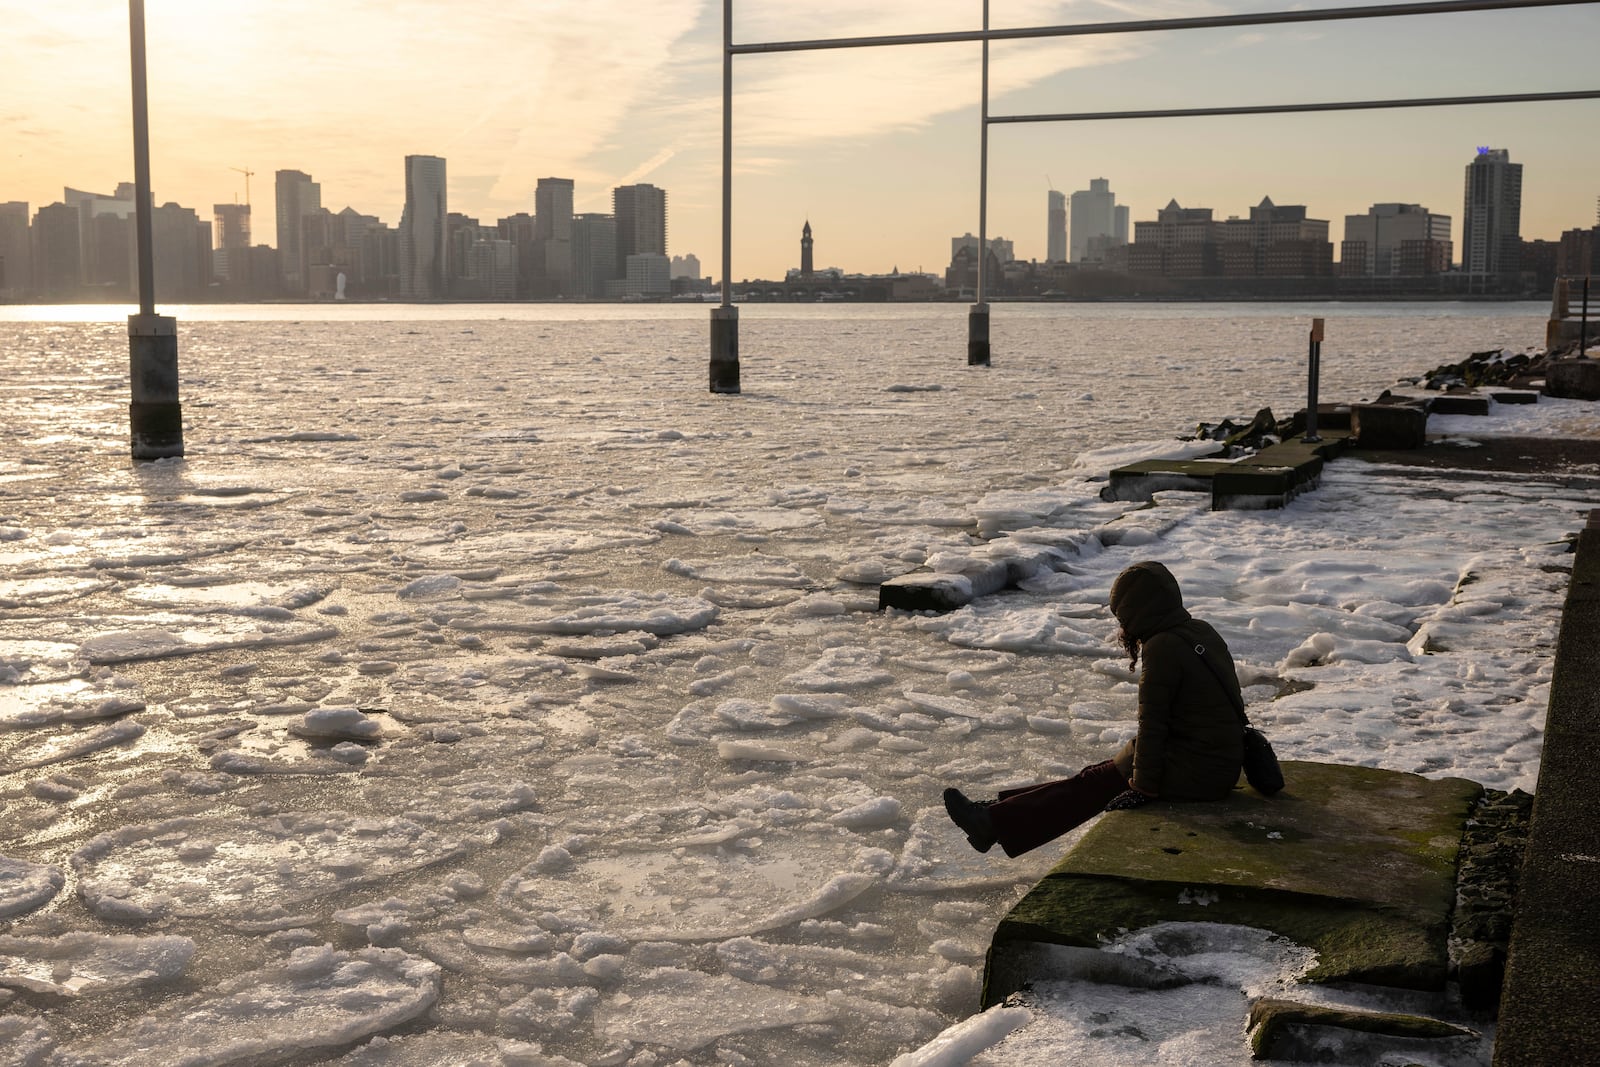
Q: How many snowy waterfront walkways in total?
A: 1